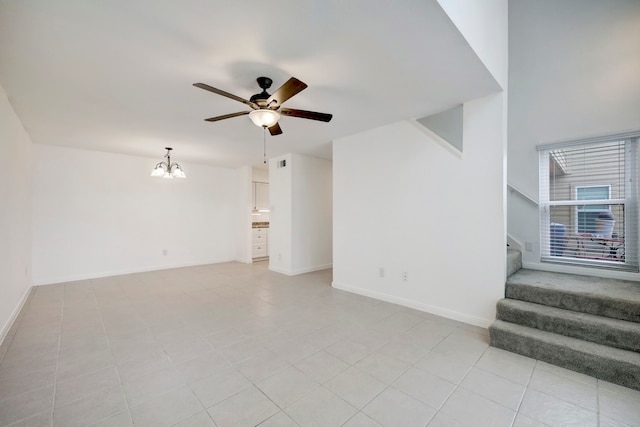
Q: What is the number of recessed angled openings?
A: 1